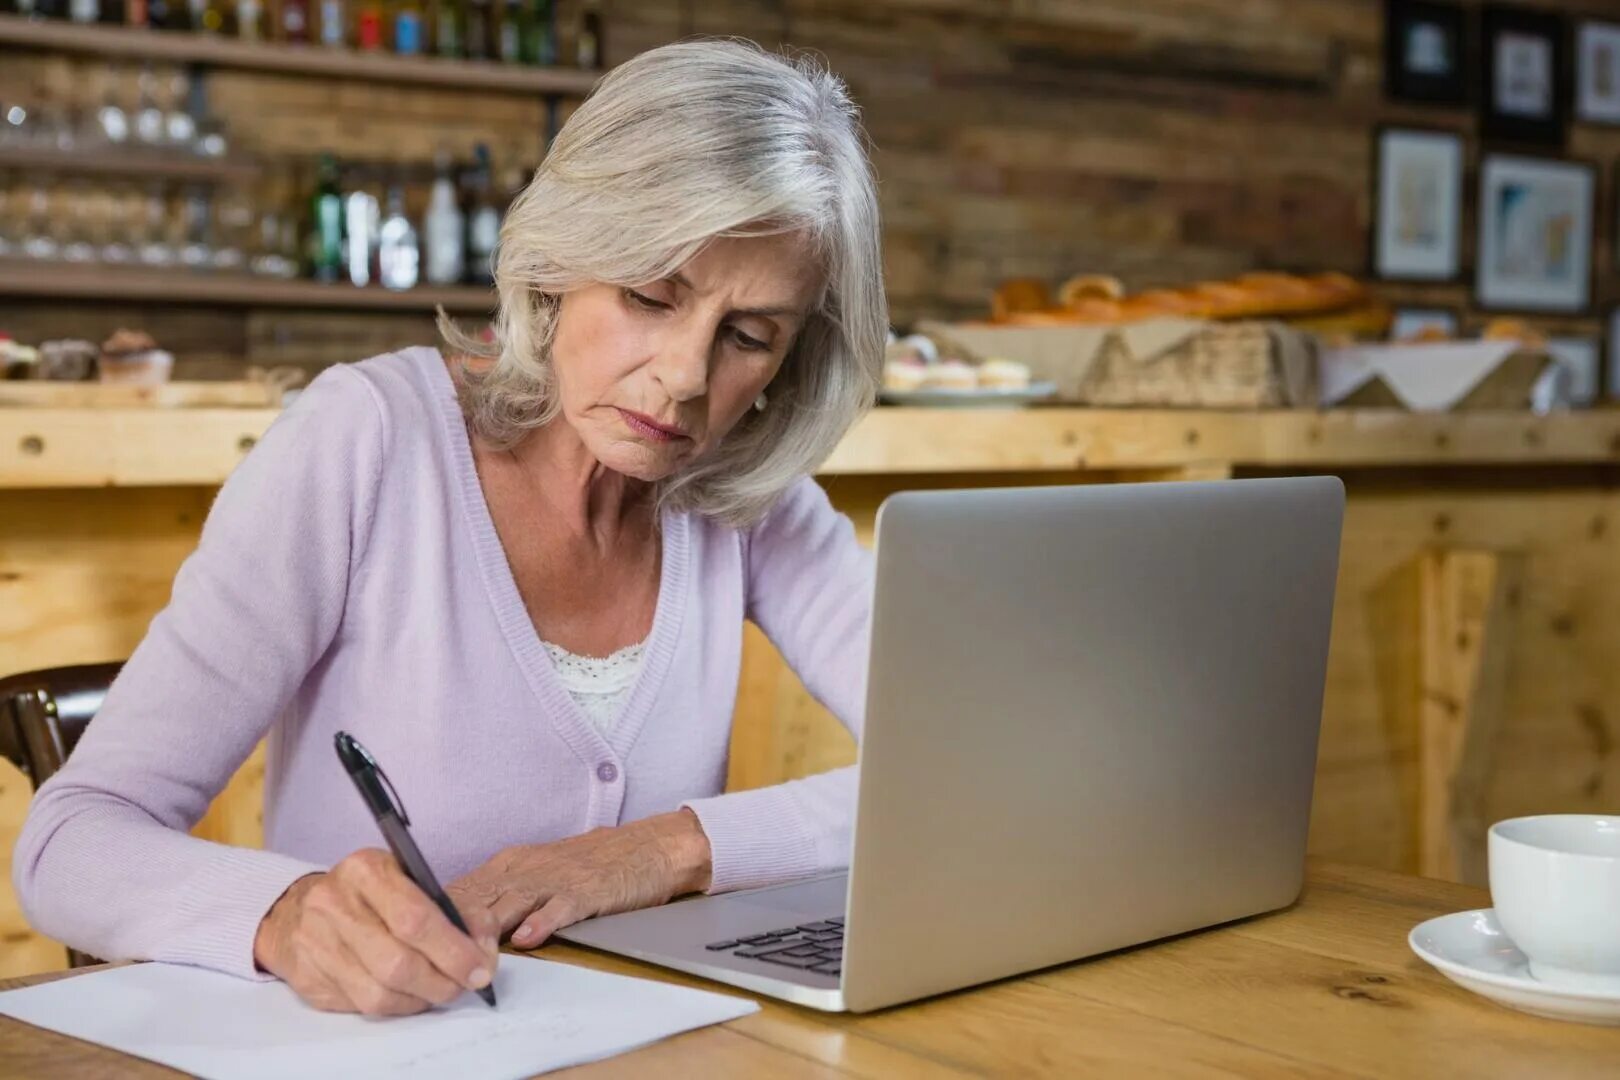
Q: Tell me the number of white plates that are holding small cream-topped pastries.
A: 1